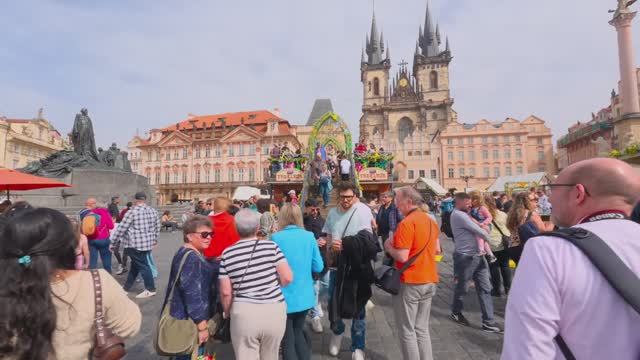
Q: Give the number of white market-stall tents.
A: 3